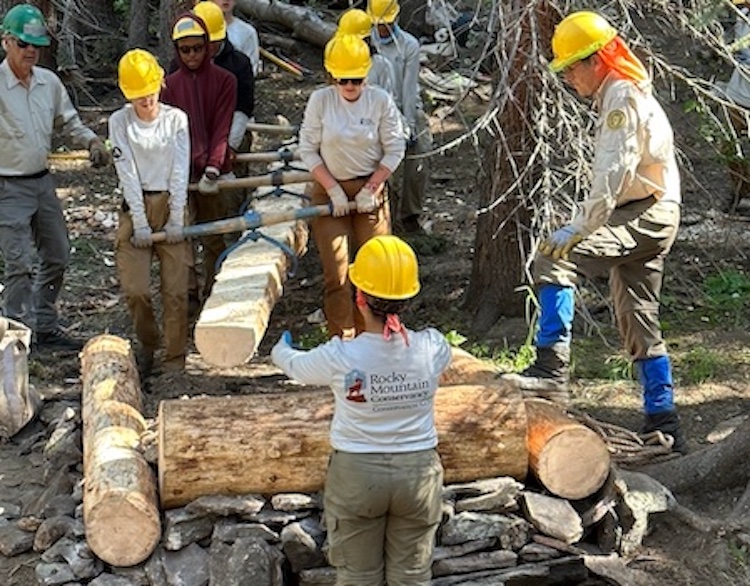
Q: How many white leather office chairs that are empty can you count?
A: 0